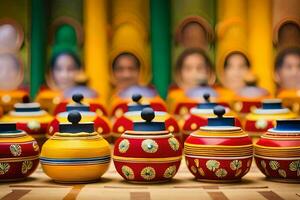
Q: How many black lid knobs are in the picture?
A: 6